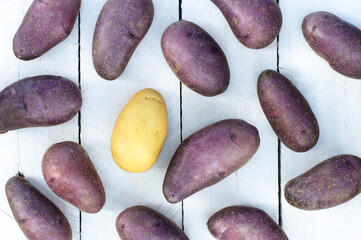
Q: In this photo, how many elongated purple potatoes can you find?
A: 13